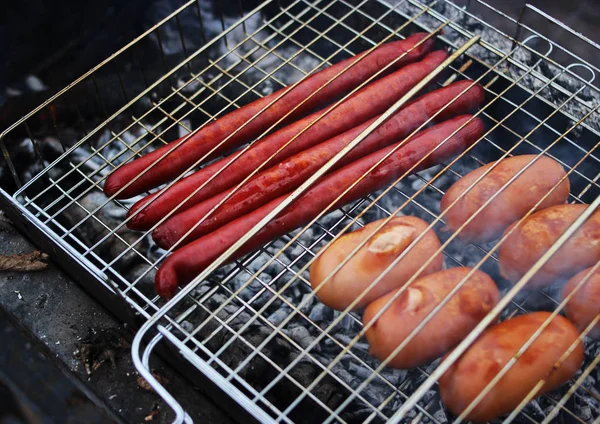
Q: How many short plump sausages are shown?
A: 6